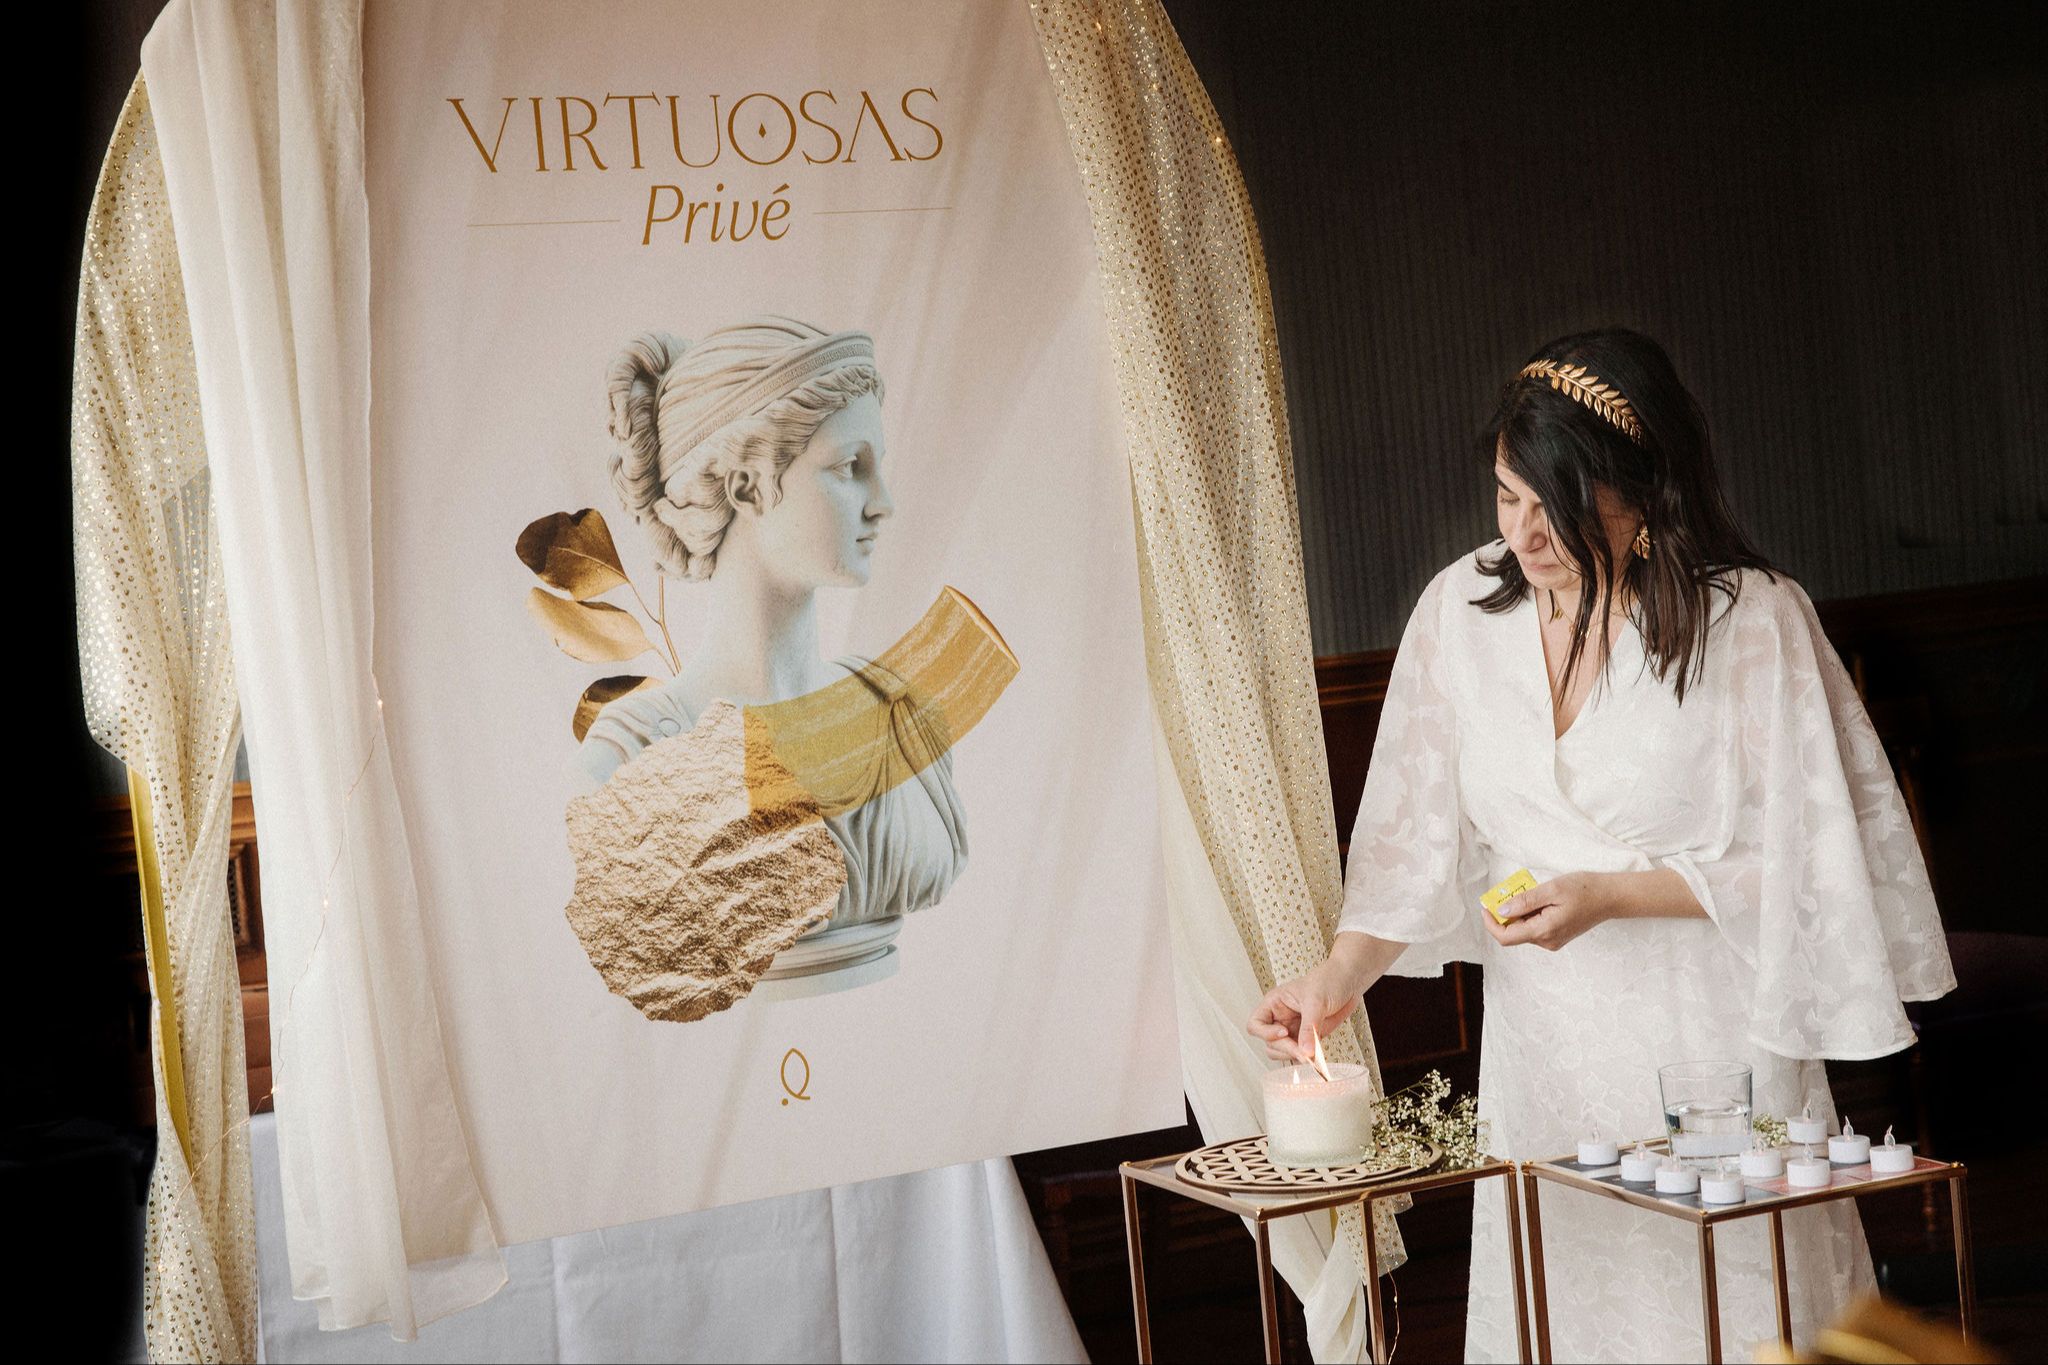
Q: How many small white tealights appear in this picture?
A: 9